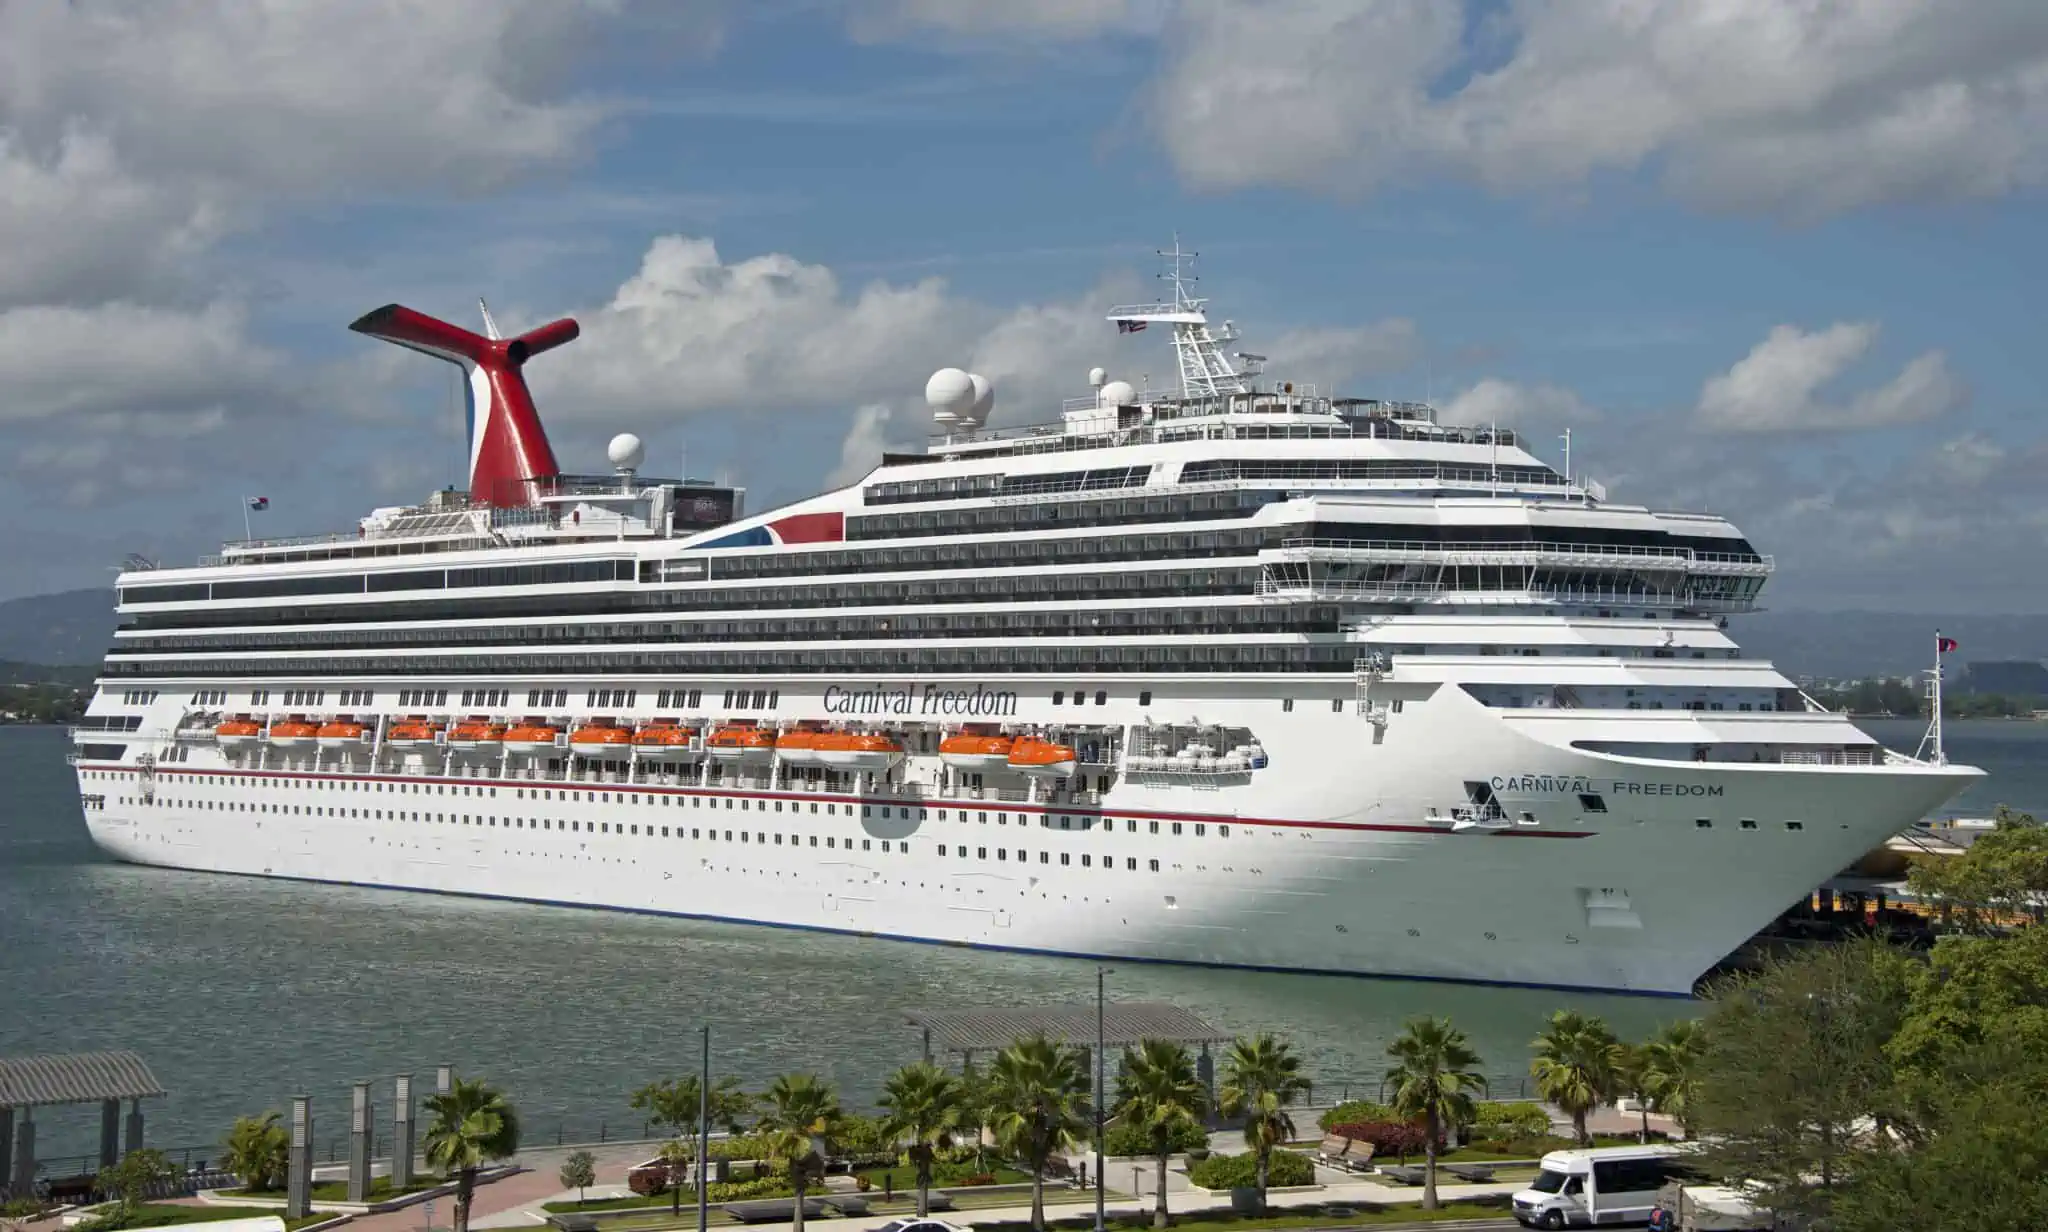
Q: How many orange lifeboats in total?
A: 13